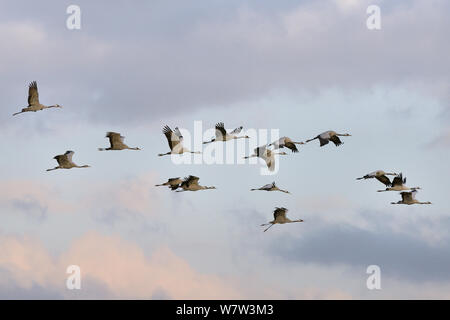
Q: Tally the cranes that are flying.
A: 15